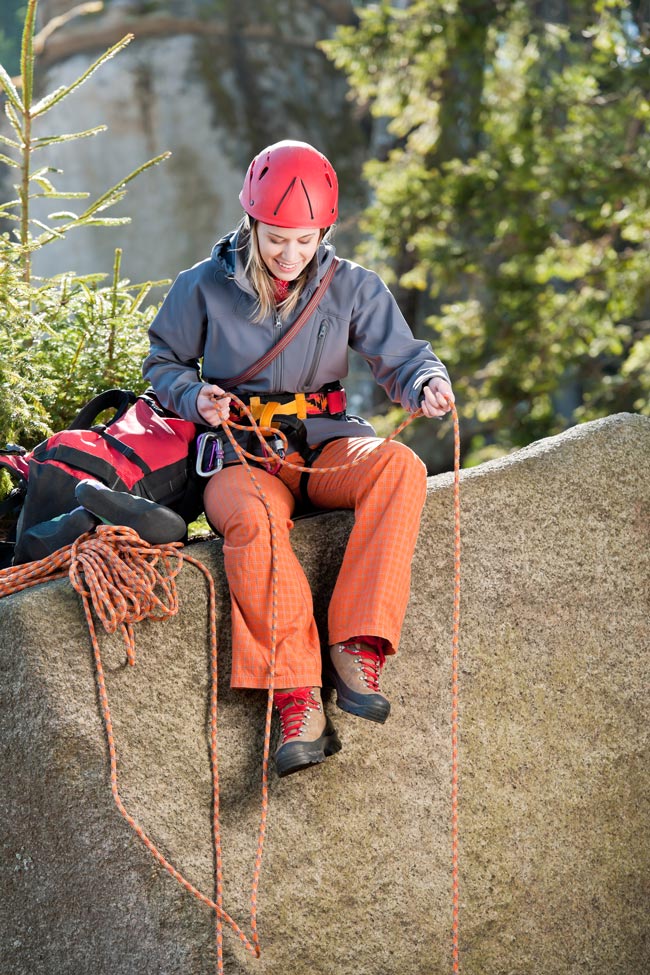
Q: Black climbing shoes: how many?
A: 2